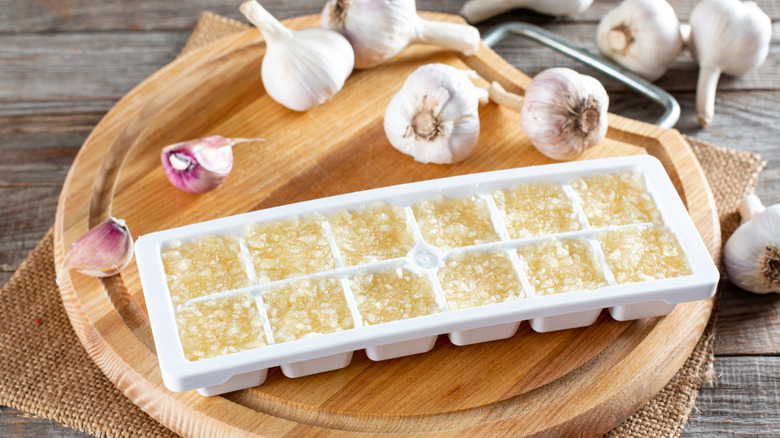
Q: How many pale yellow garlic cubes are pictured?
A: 12